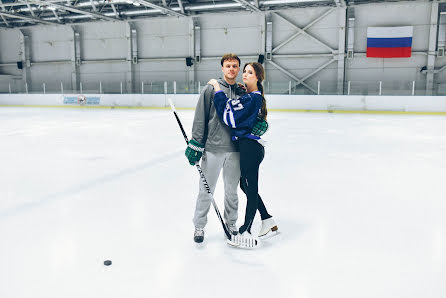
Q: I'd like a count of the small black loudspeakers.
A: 3